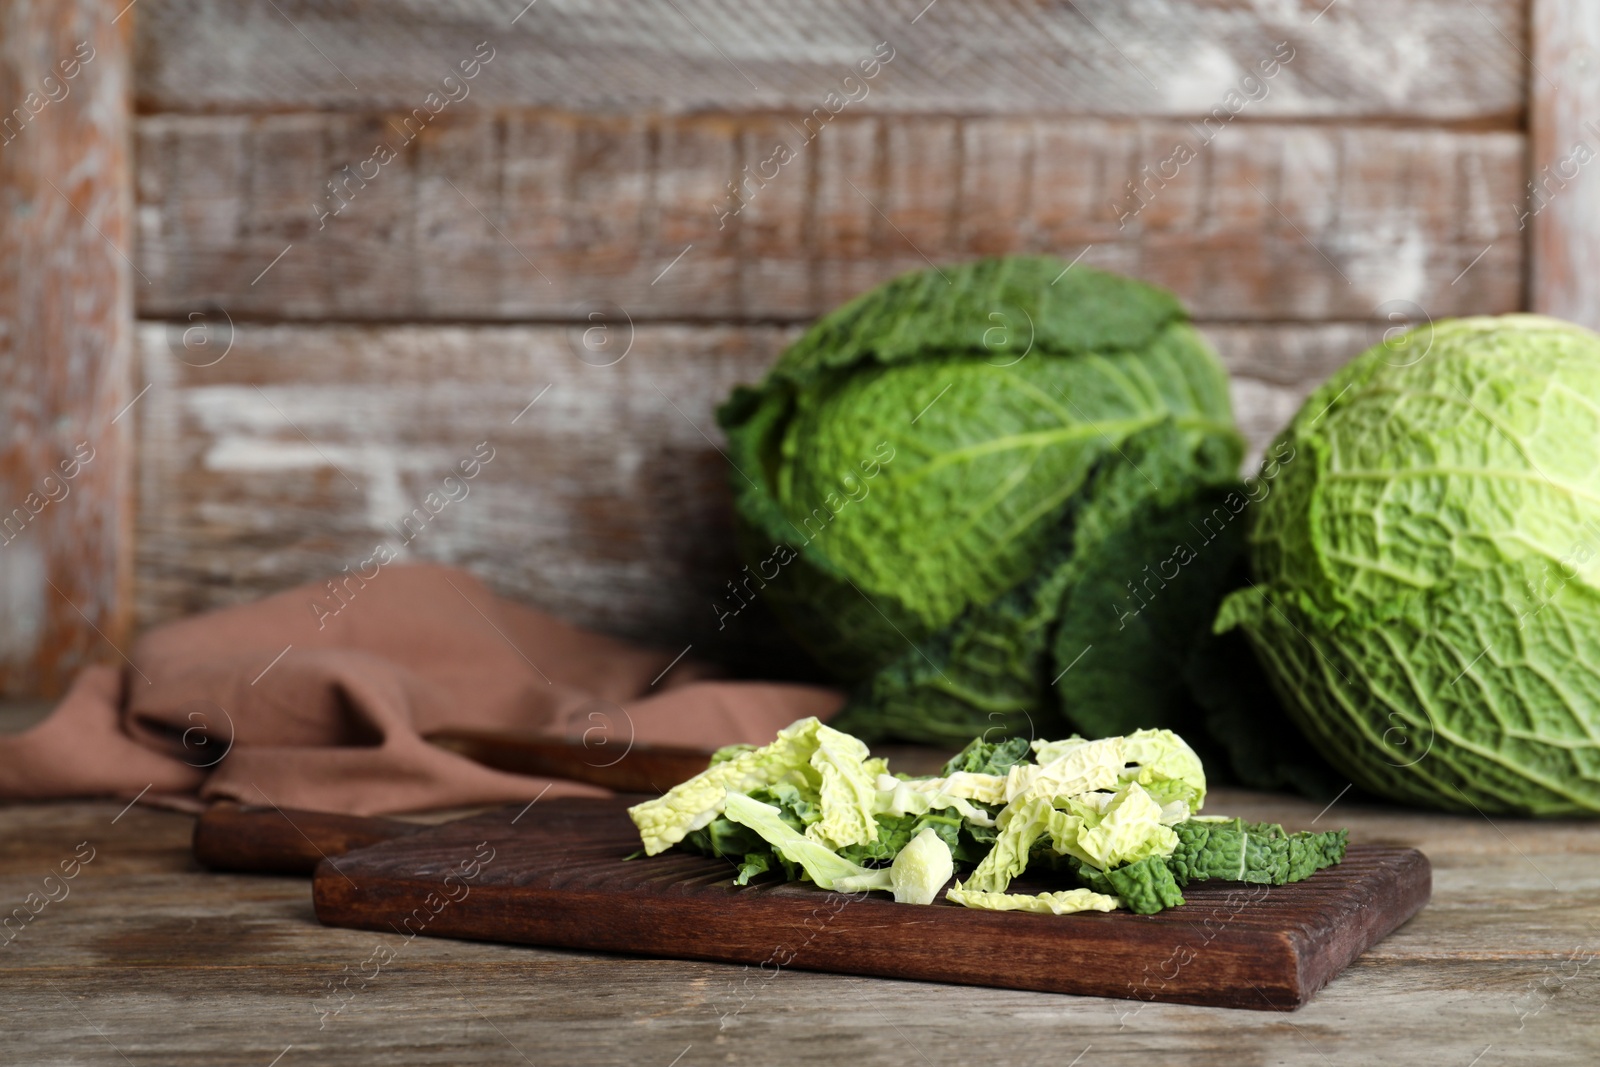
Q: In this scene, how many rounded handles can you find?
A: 1